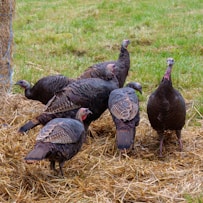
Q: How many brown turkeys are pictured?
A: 6